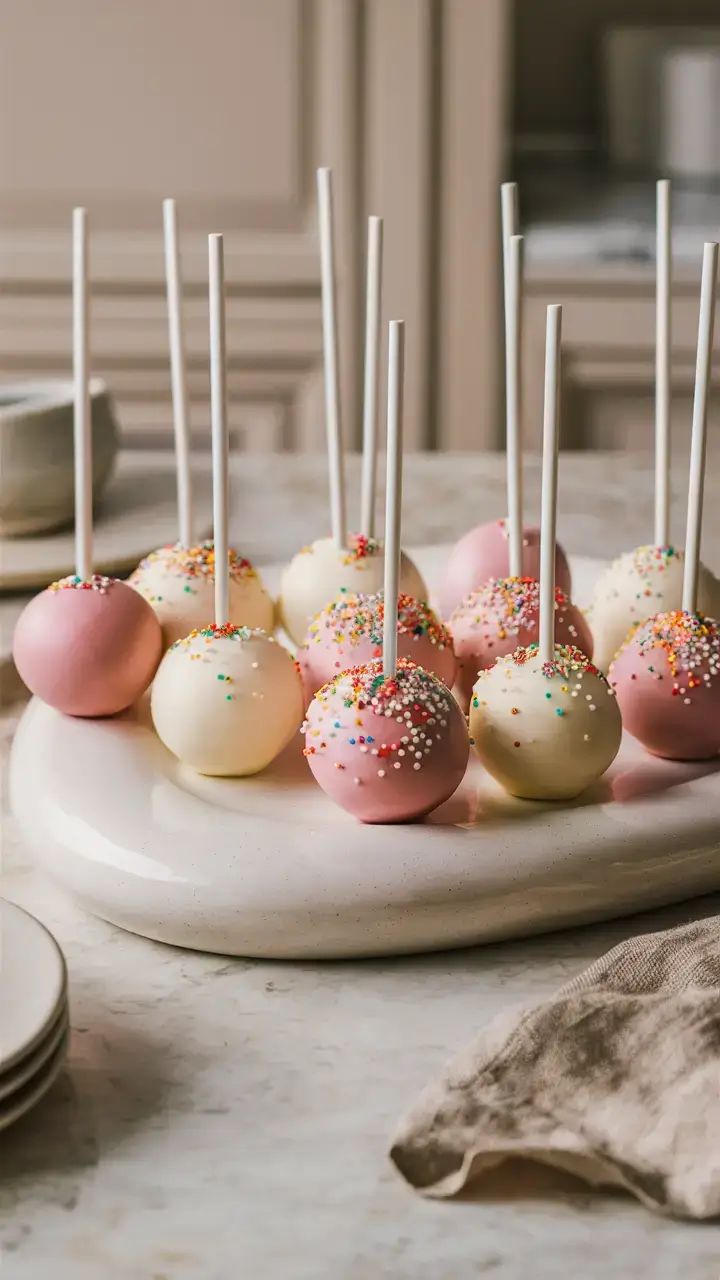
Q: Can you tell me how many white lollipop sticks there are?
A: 11